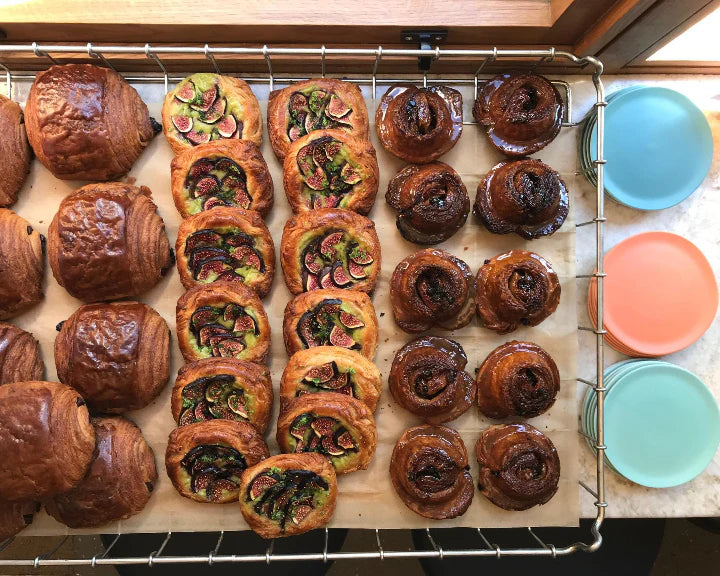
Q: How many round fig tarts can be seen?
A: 13